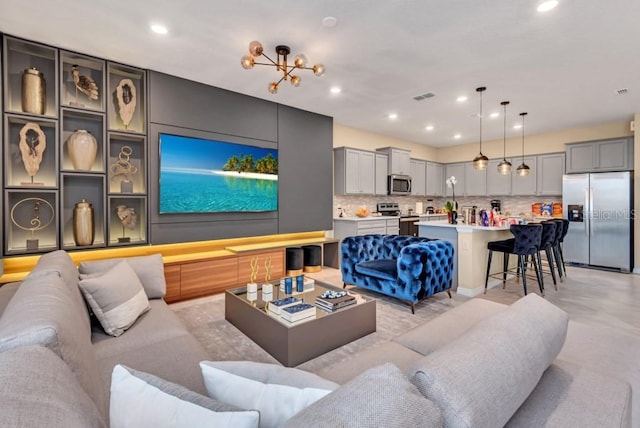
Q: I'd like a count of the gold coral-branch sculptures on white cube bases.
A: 2